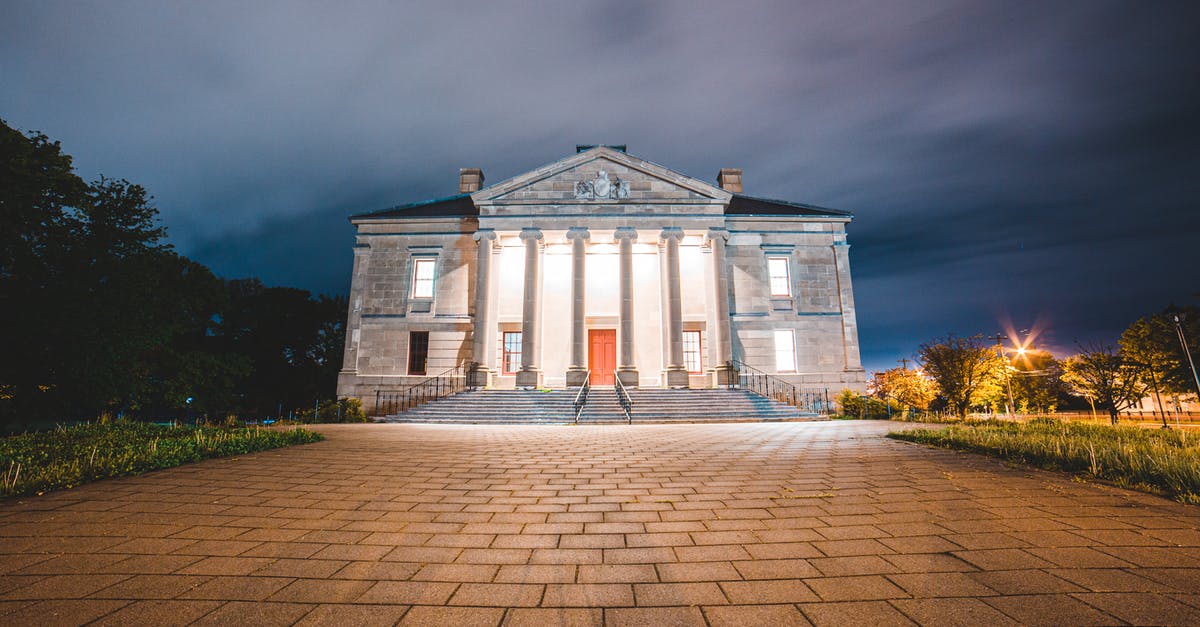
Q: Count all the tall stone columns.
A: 6